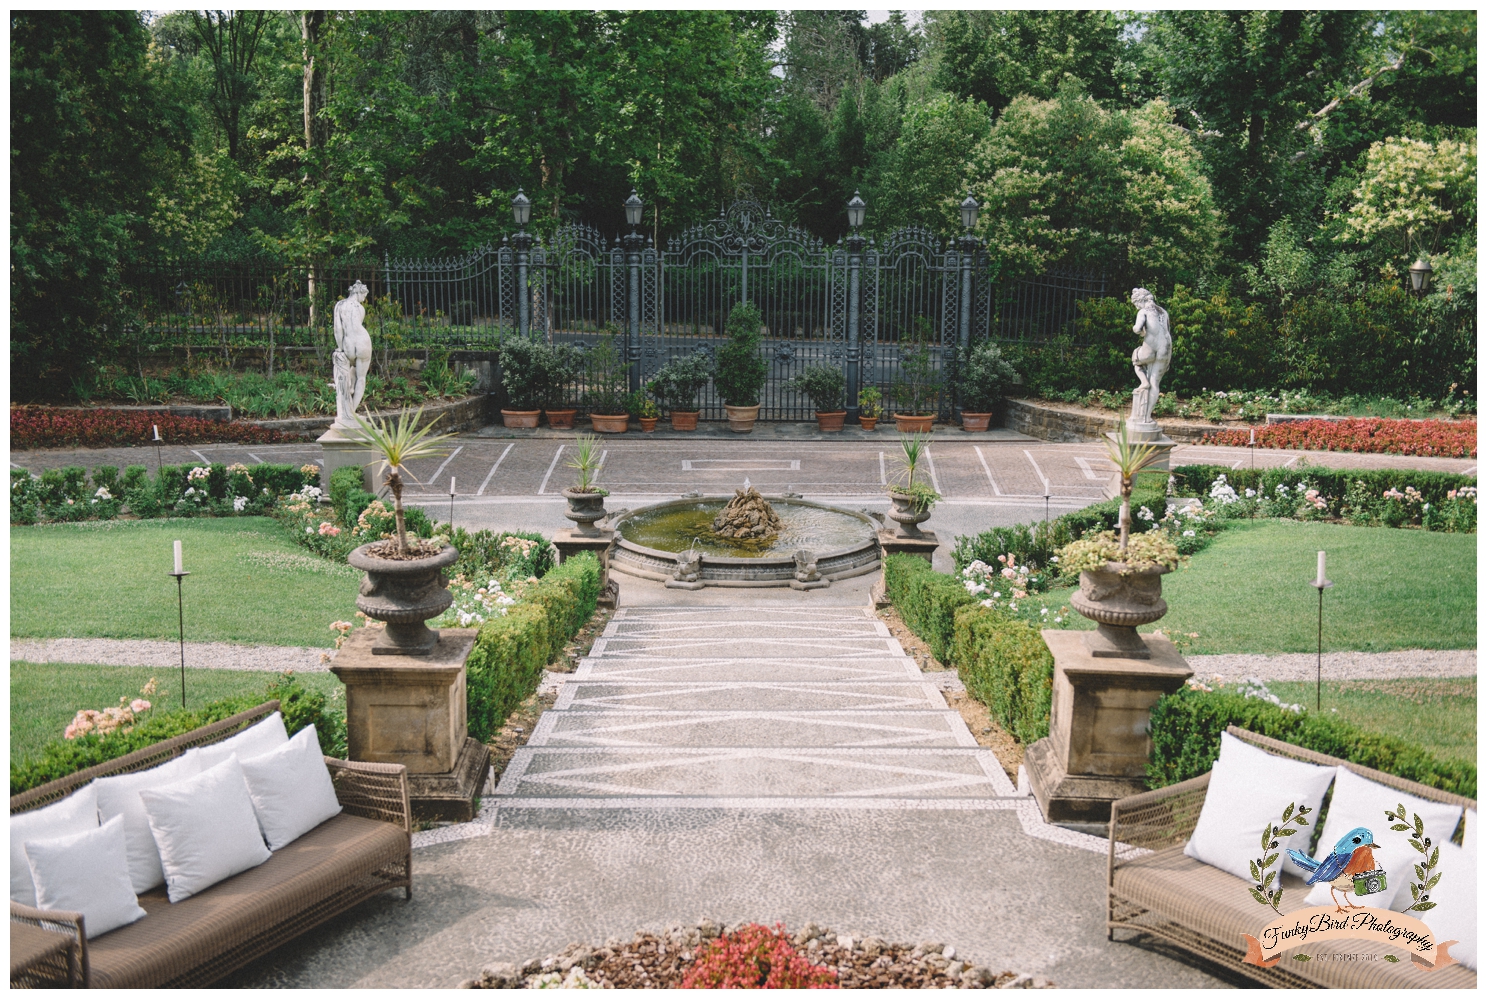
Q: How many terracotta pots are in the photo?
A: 10